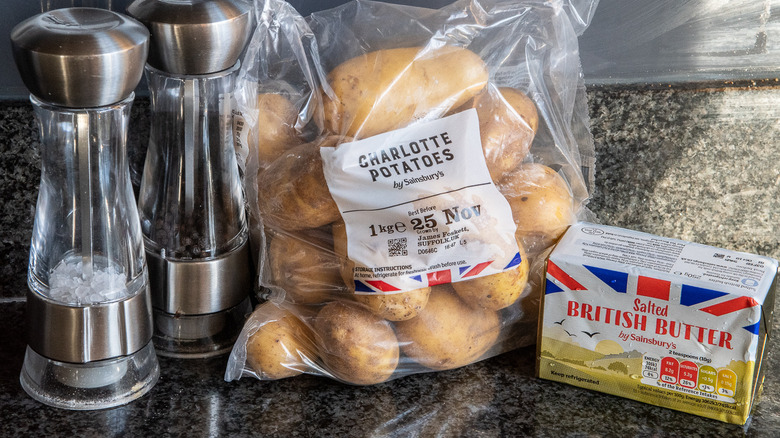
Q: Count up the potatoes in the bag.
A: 11